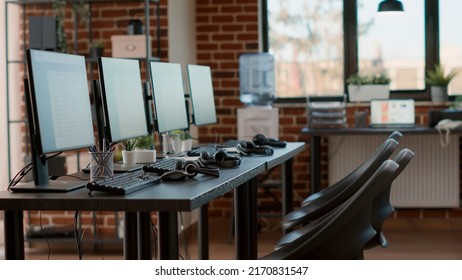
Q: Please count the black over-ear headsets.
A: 4